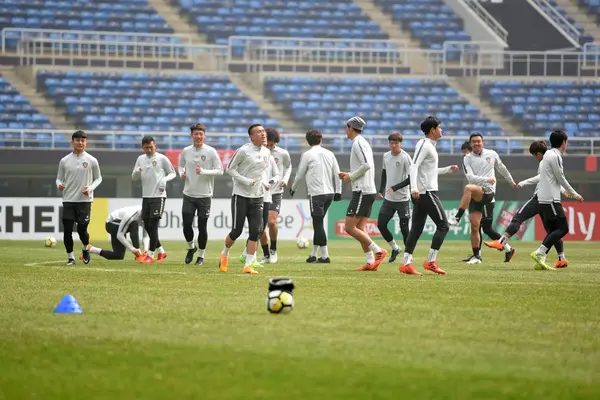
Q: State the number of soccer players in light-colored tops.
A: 15